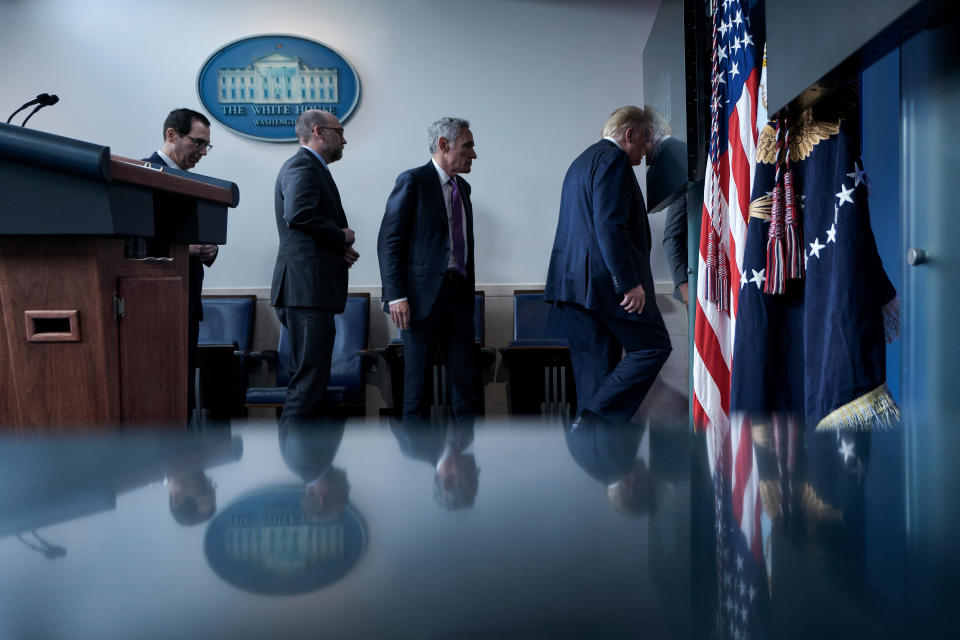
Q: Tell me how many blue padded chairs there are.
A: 4